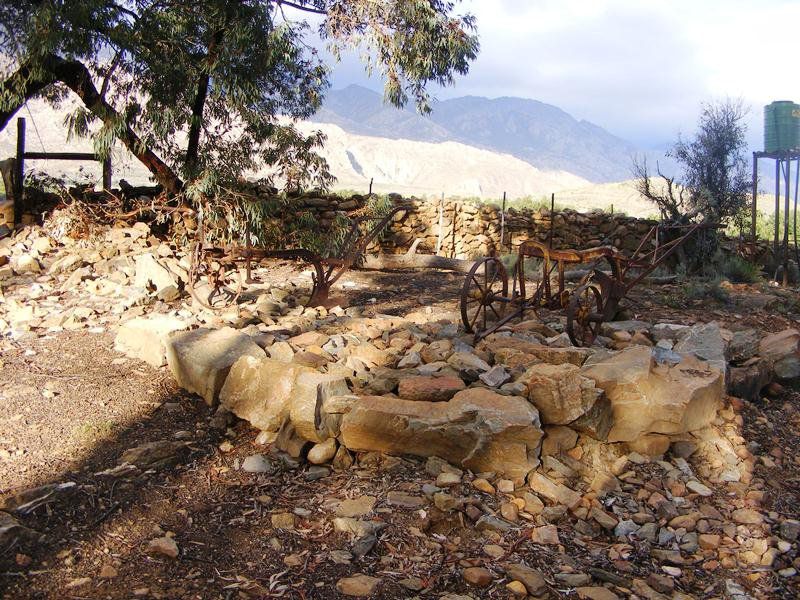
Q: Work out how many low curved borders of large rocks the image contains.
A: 1